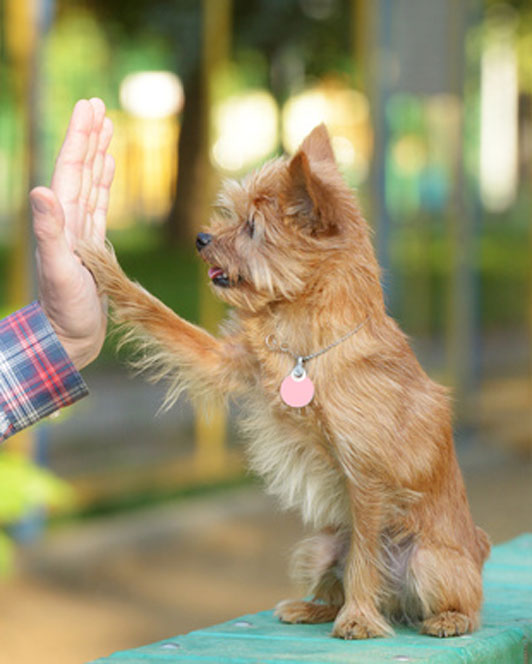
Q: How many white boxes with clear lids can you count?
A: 0